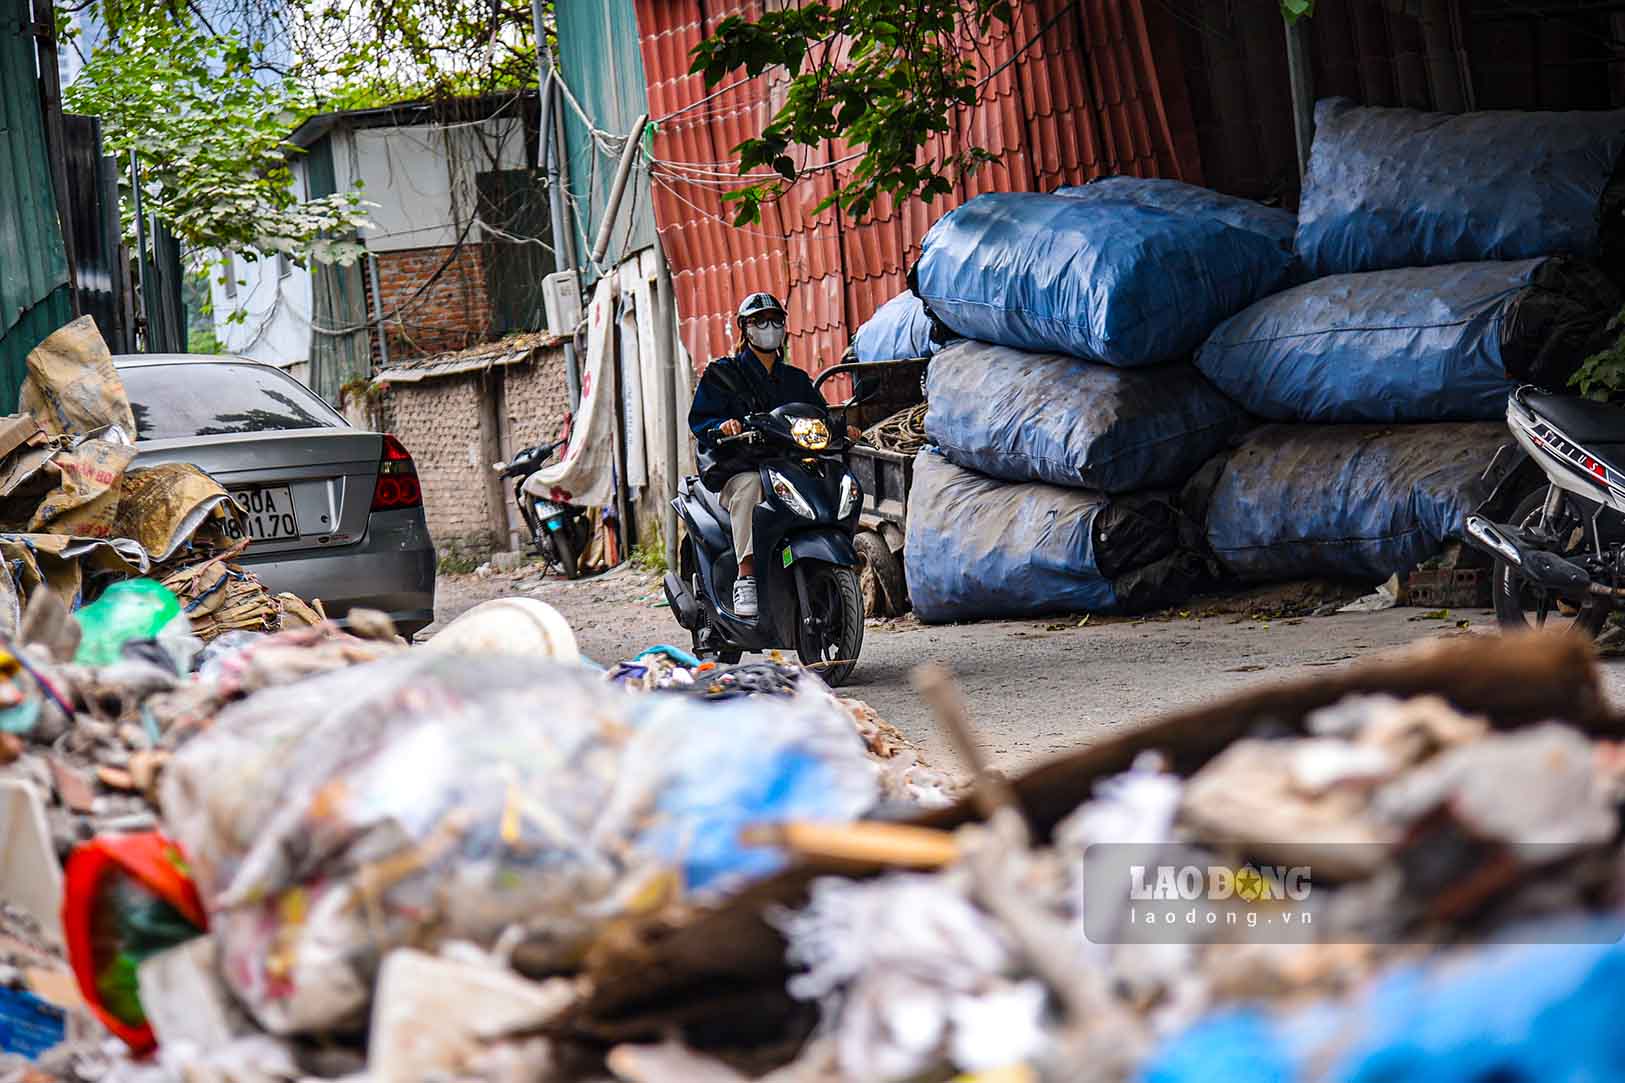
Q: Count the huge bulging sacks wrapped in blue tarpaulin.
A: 8